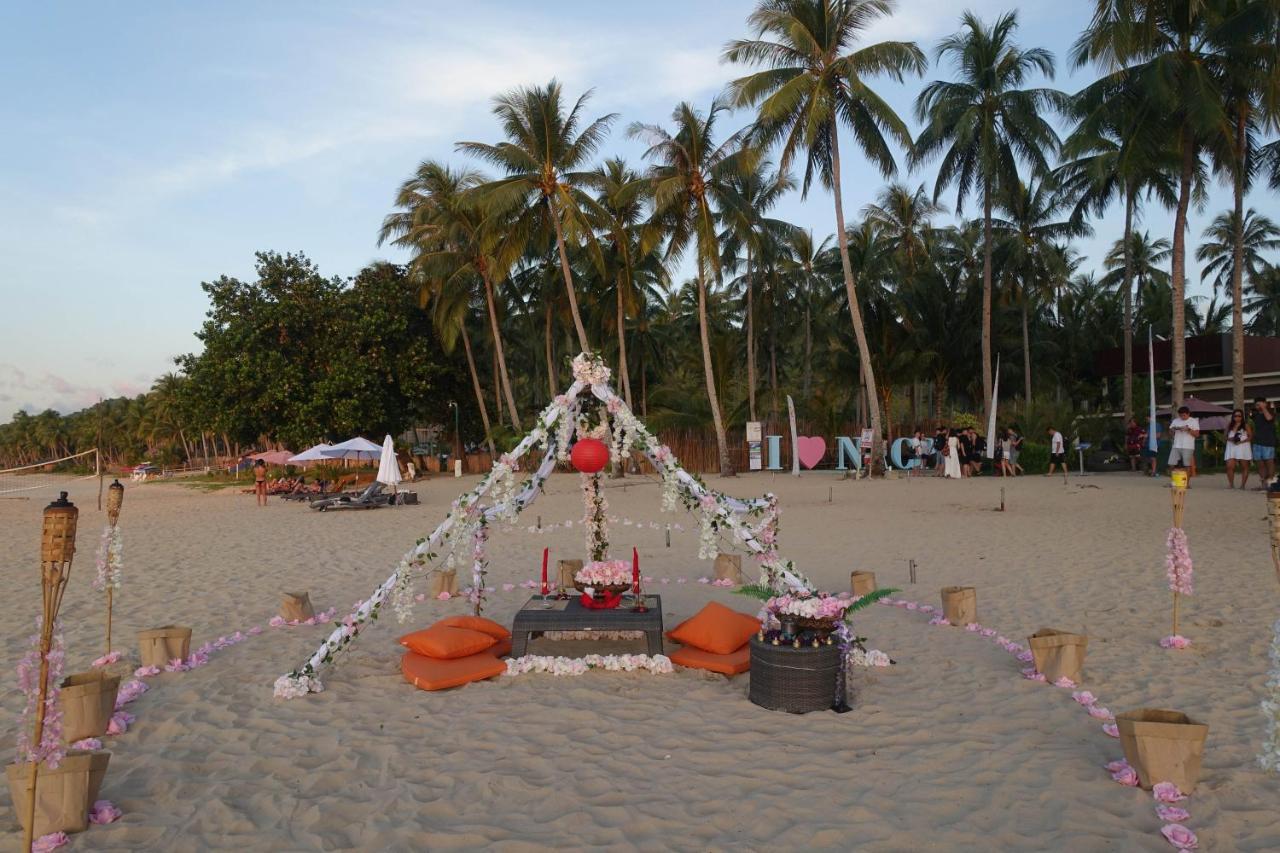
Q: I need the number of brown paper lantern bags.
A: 11